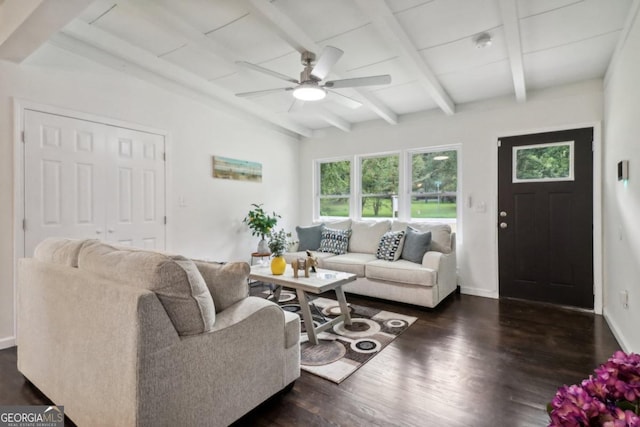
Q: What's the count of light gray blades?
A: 6